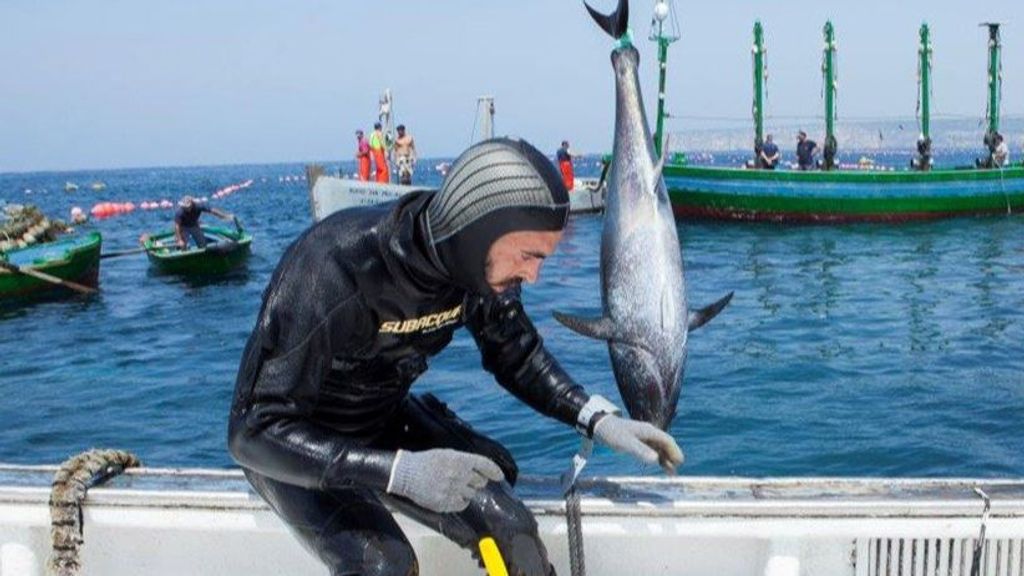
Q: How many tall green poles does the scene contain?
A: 5